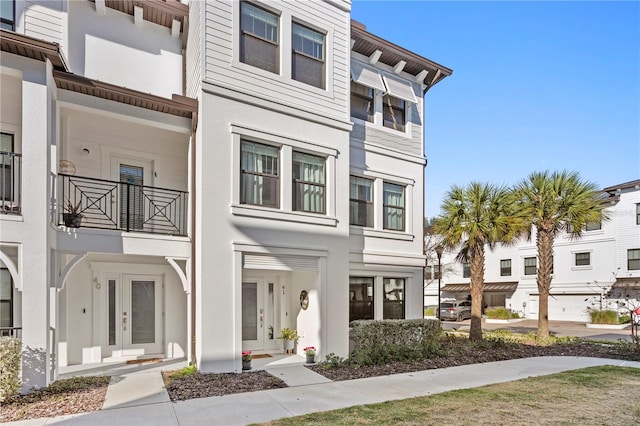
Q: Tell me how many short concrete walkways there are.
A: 2